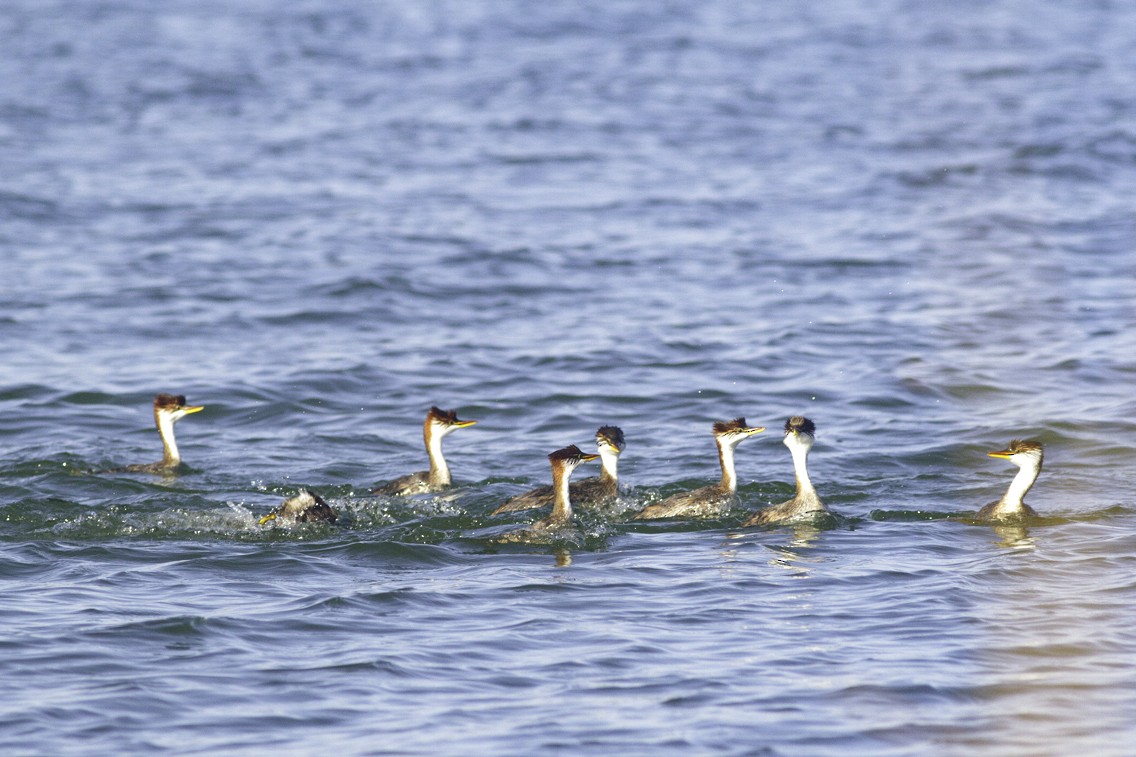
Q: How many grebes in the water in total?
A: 8